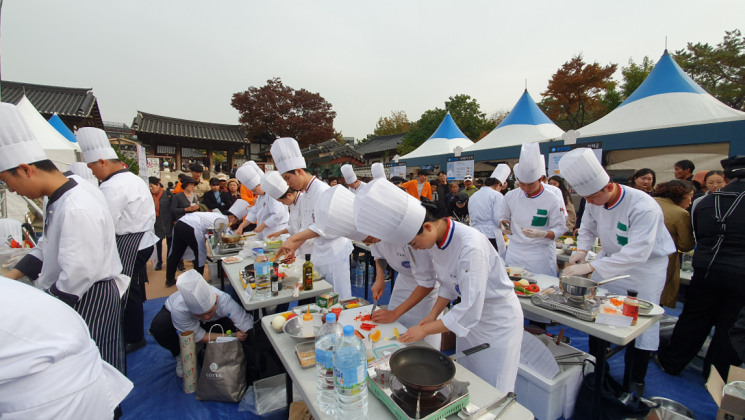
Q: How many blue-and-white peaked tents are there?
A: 4